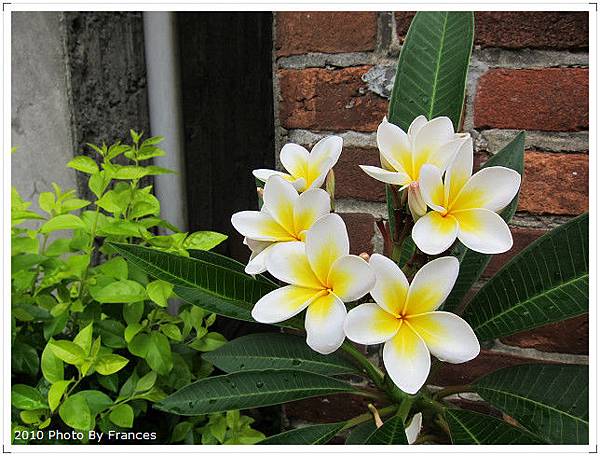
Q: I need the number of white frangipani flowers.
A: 6